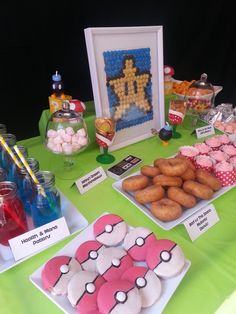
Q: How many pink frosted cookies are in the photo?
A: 9